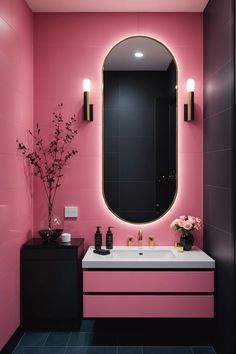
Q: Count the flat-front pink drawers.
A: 2